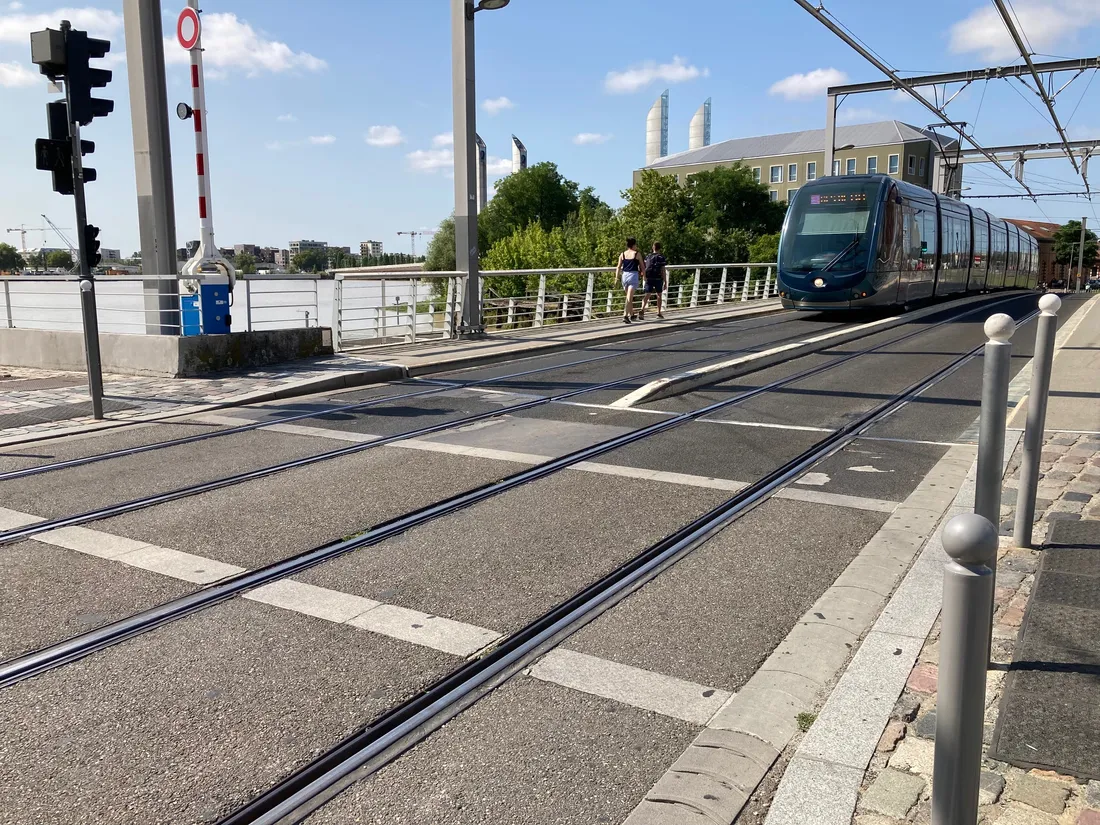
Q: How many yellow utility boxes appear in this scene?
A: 0